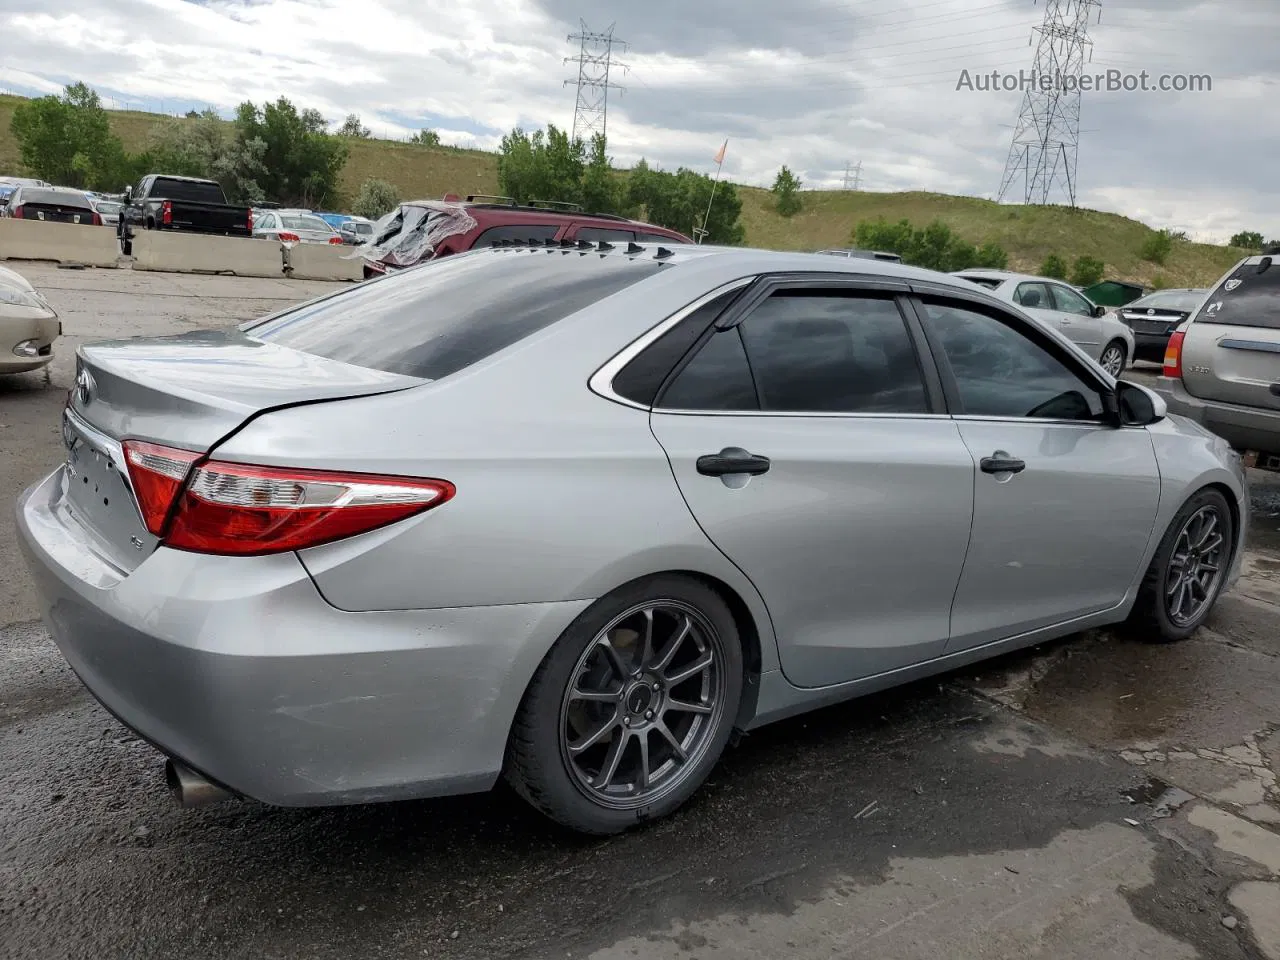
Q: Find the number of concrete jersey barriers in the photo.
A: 3